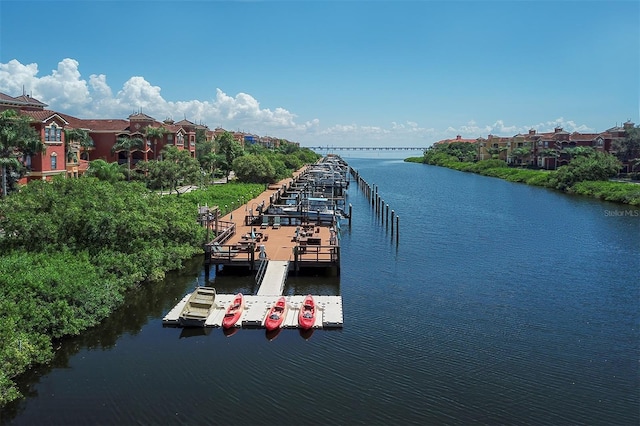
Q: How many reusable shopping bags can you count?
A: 0